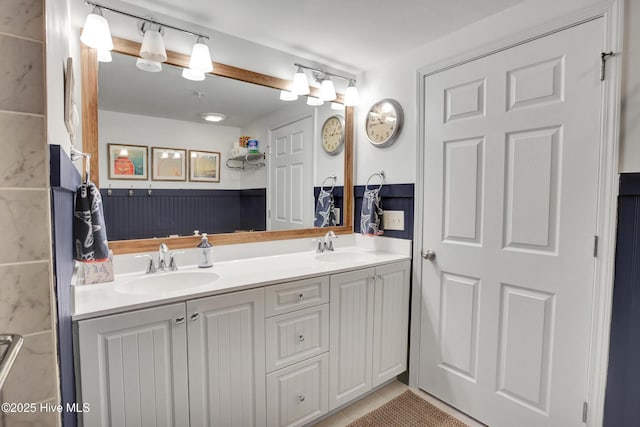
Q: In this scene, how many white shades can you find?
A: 6